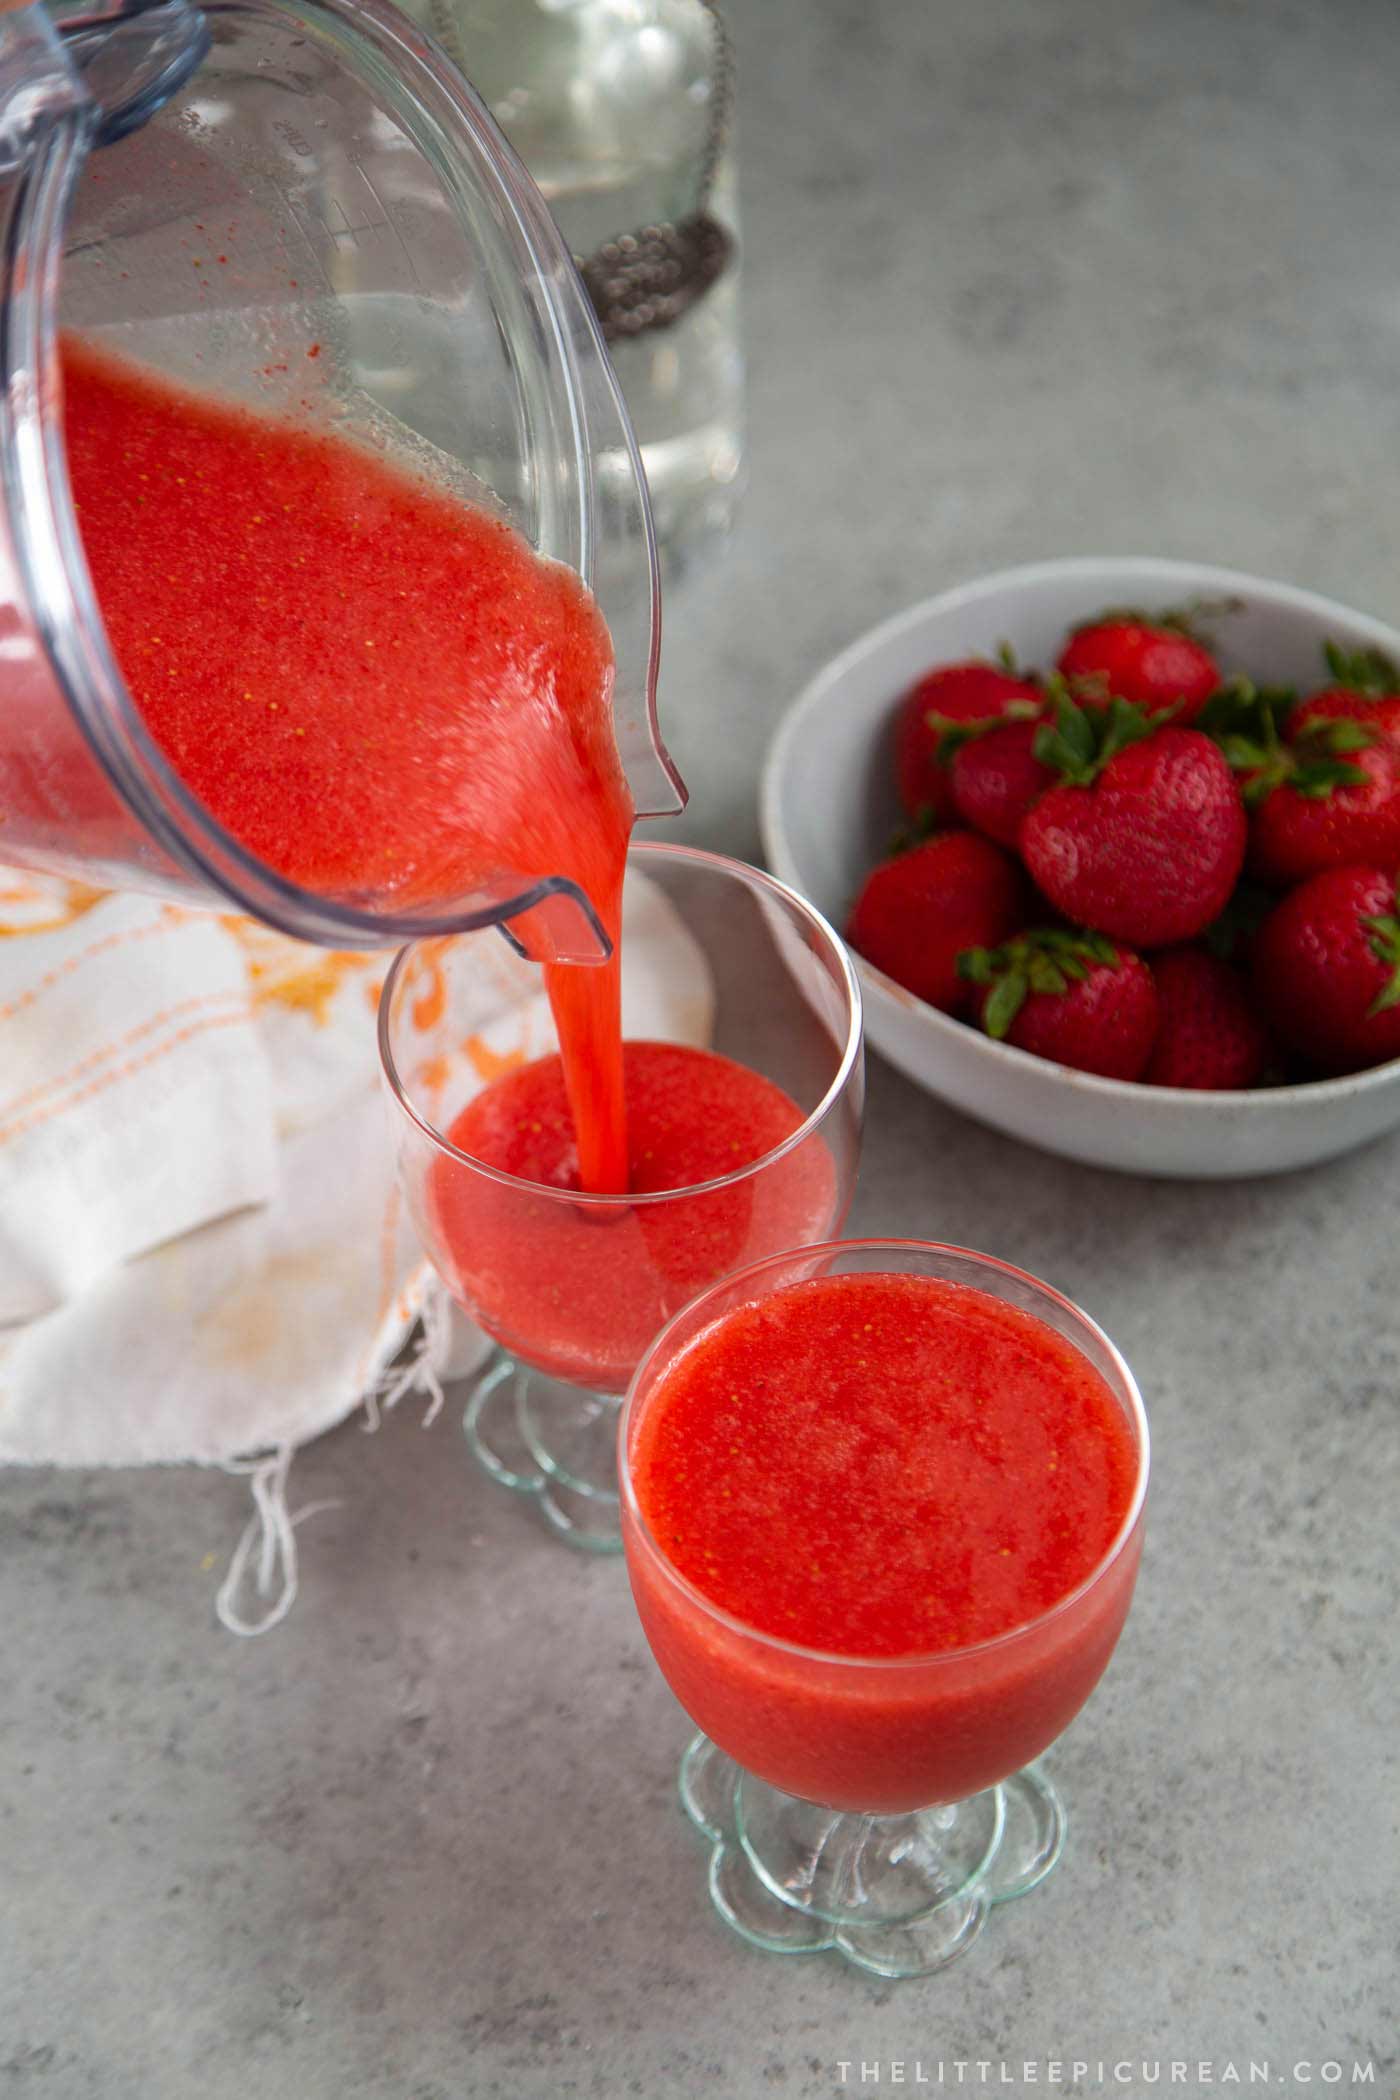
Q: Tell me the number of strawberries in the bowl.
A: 10